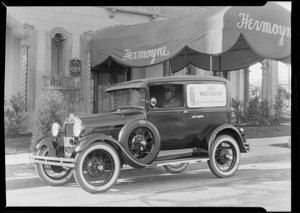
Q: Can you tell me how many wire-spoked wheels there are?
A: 5